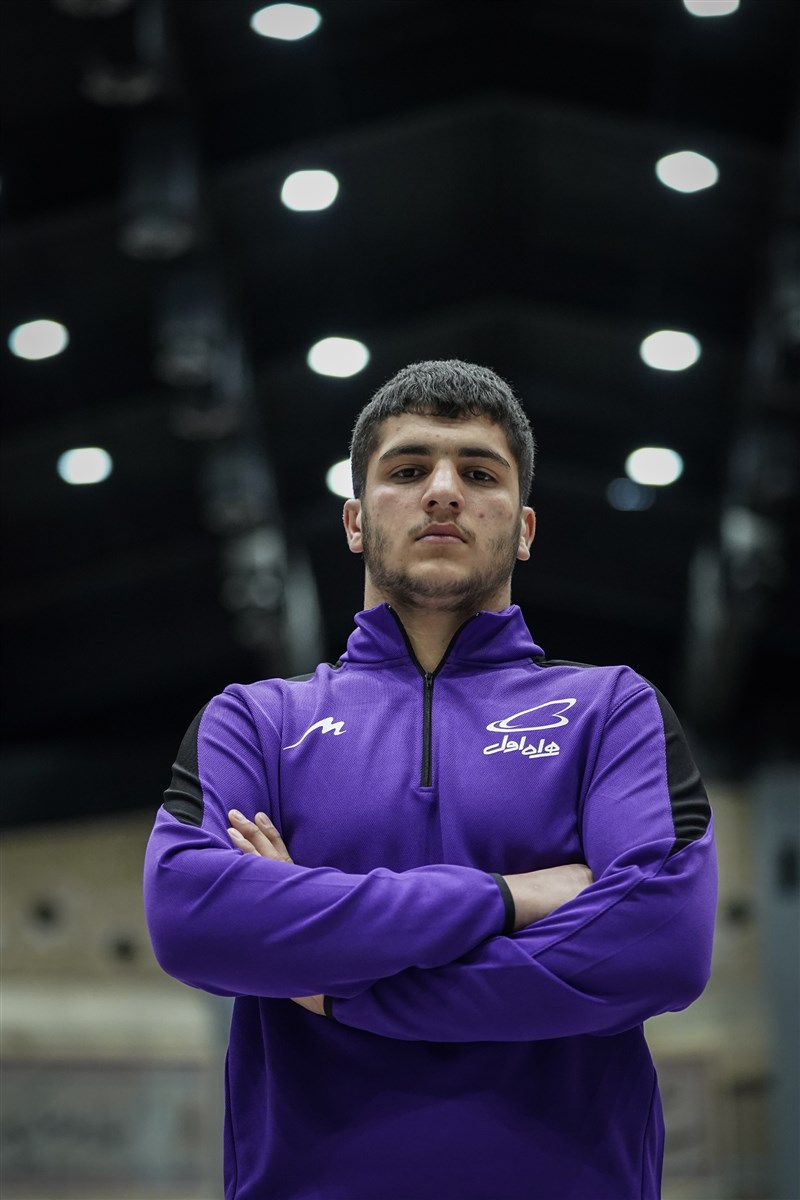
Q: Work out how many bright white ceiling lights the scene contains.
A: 10